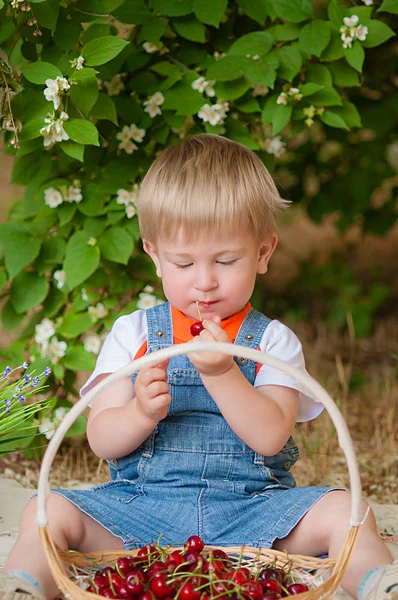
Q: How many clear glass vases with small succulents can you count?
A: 0